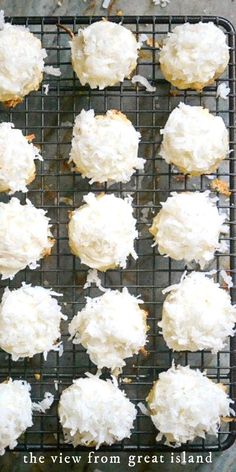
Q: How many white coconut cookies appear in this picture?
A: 15